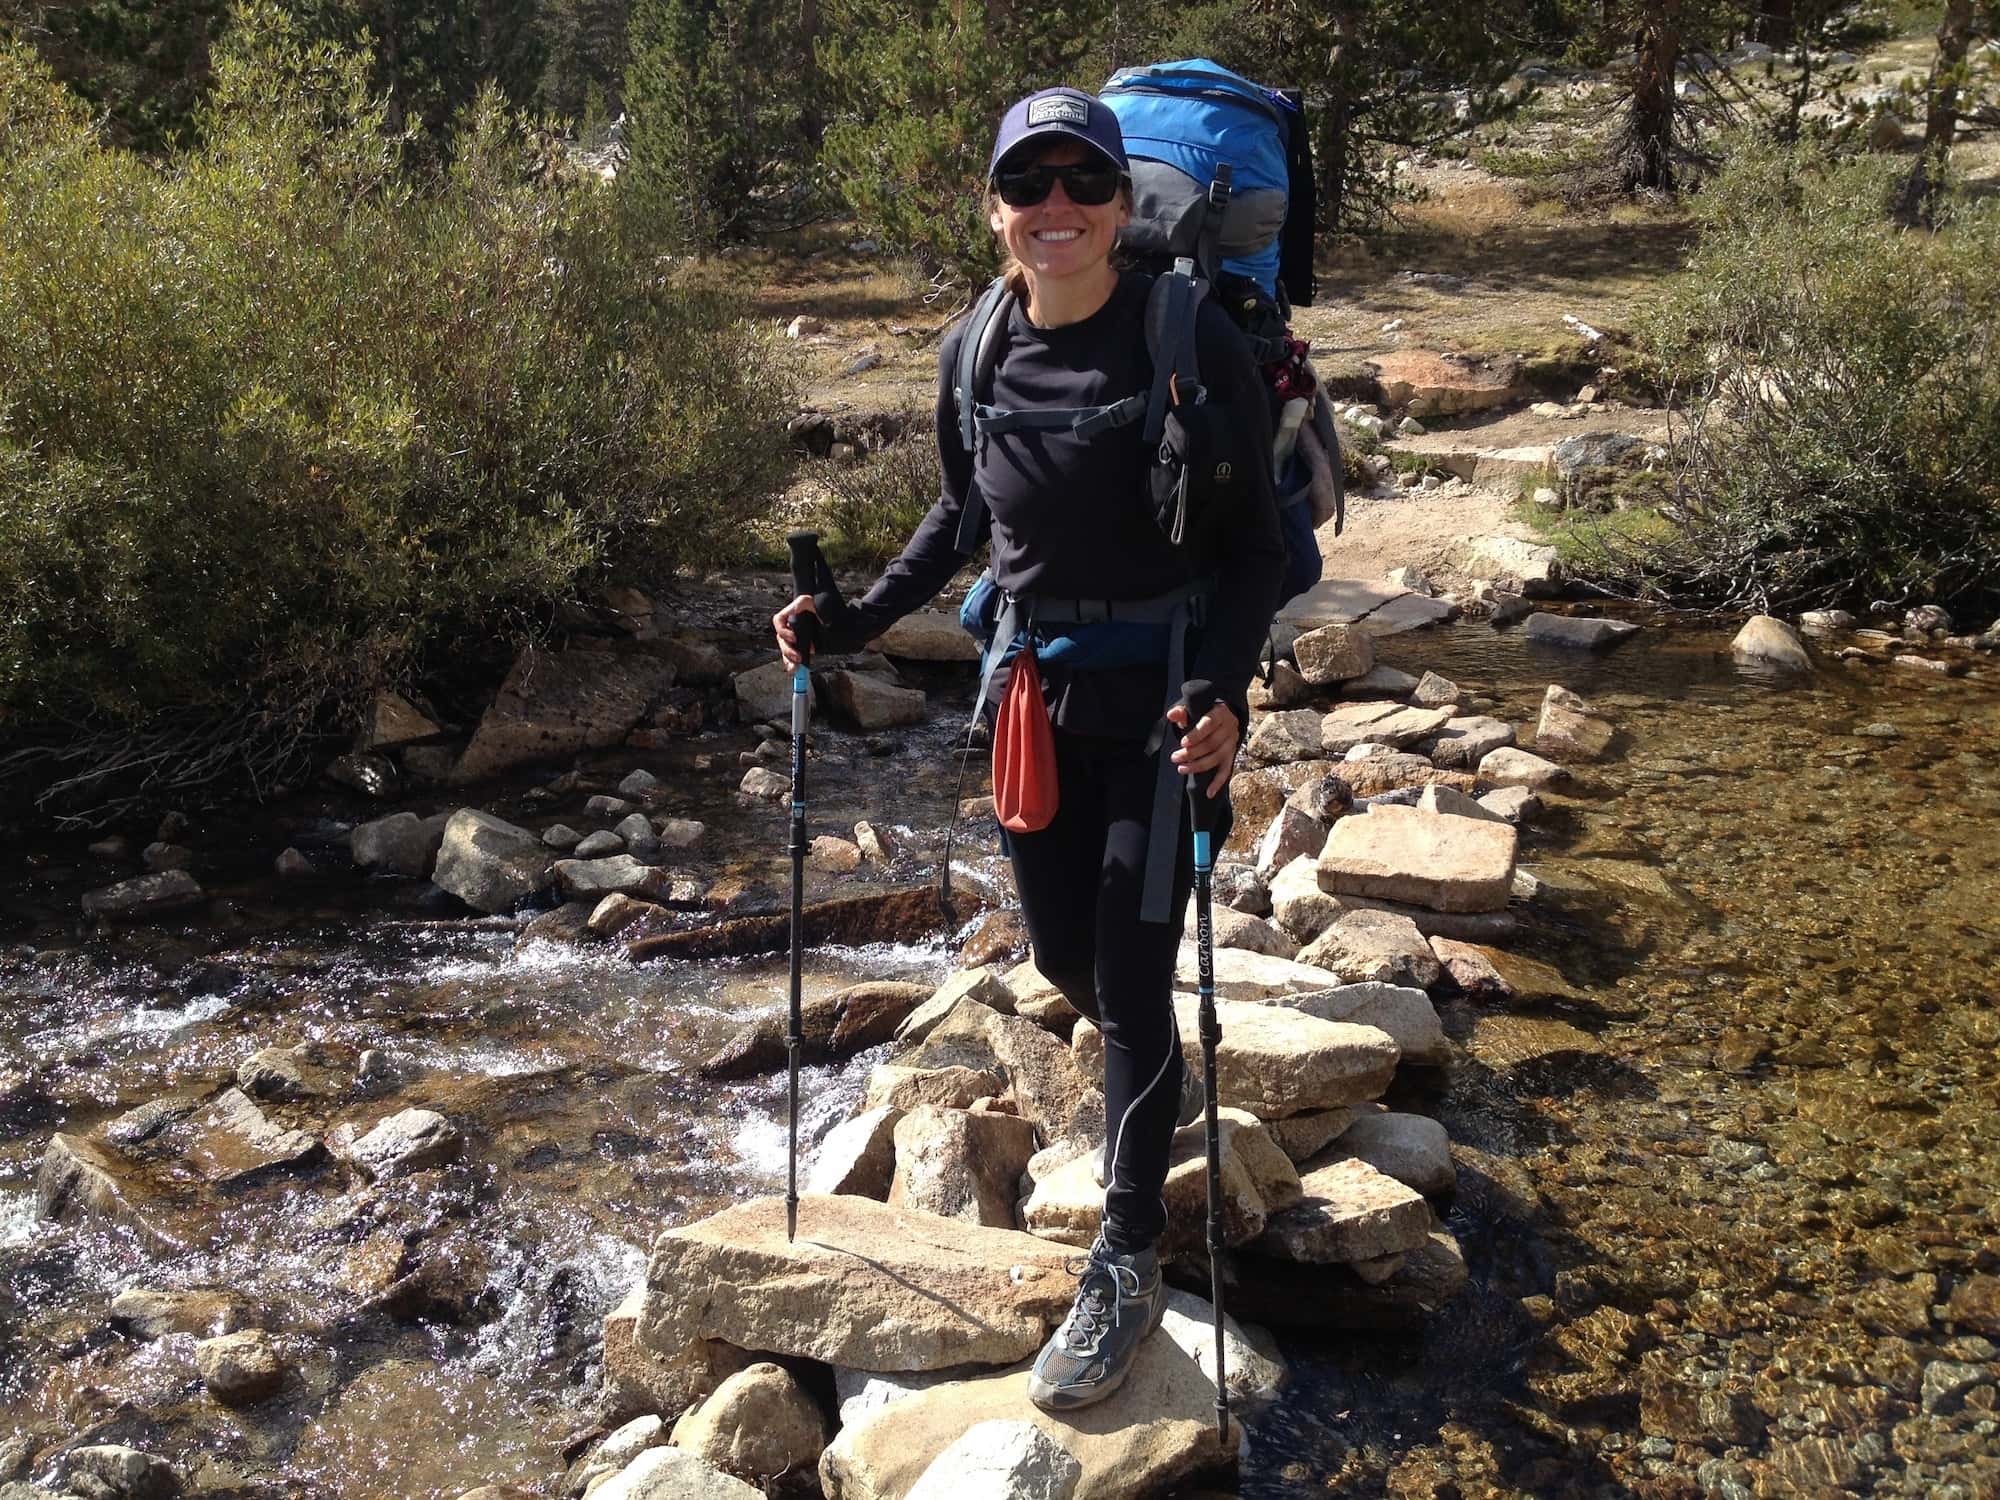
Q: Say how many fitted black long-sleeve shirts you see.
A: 1